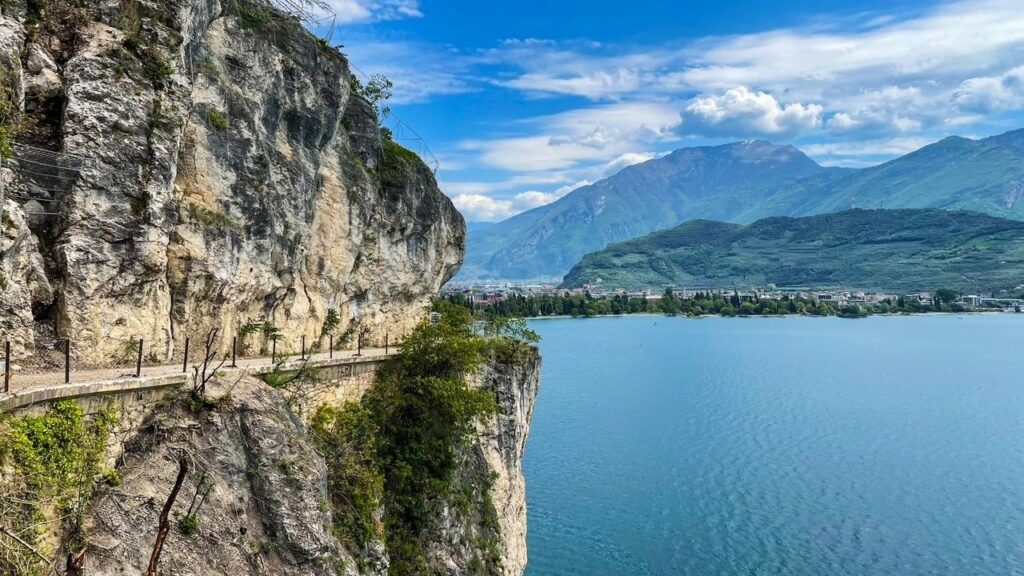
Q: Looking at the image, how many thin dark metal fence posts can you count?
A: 10